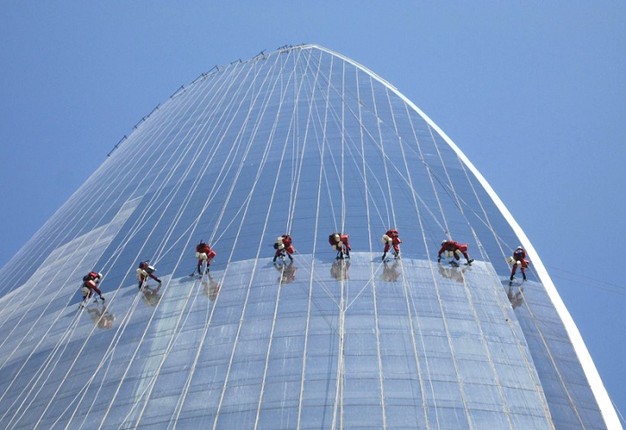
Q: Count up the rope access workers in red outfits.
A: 8